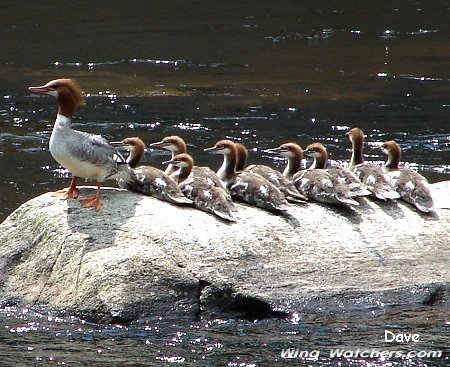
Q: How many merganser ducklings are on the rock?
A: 9